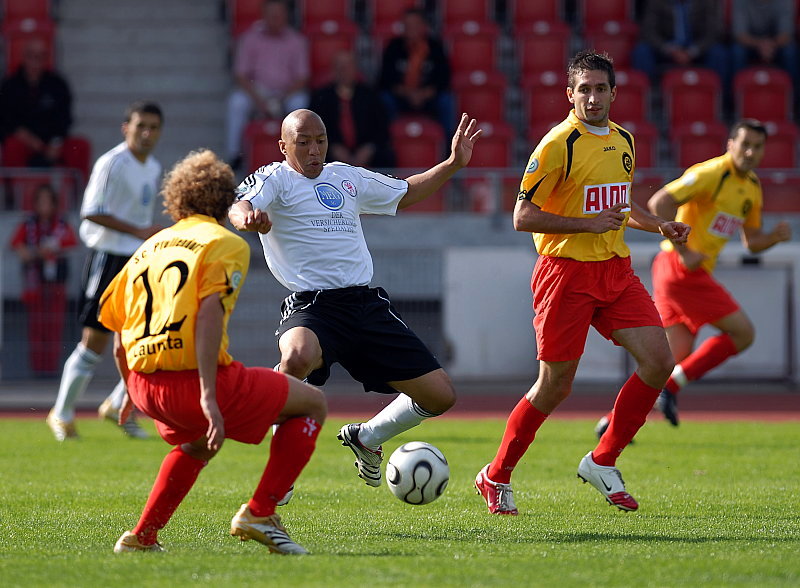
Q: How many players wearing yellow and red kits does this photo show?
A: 3